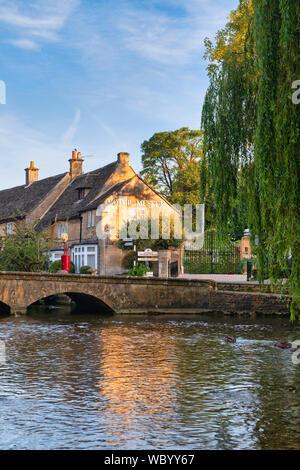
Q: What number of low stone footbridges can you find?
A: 1